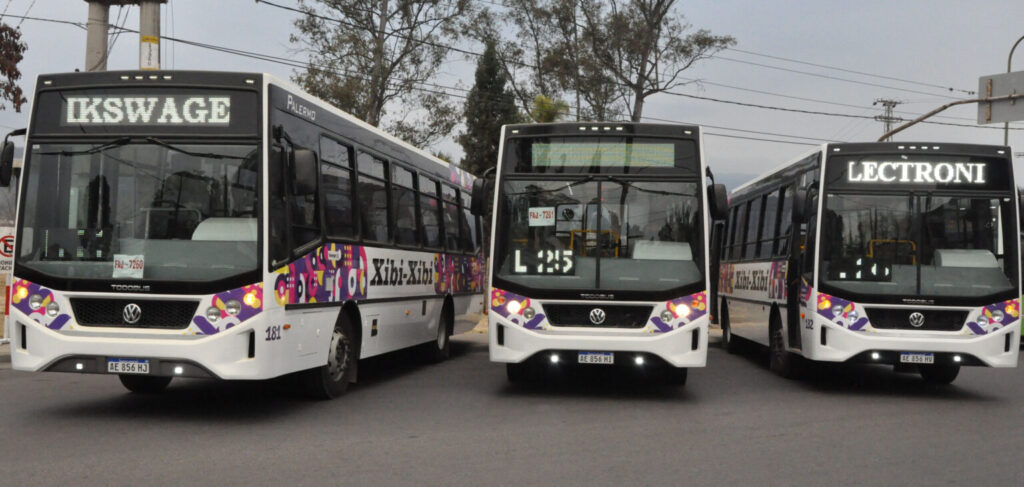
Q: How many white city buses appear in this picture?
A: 3